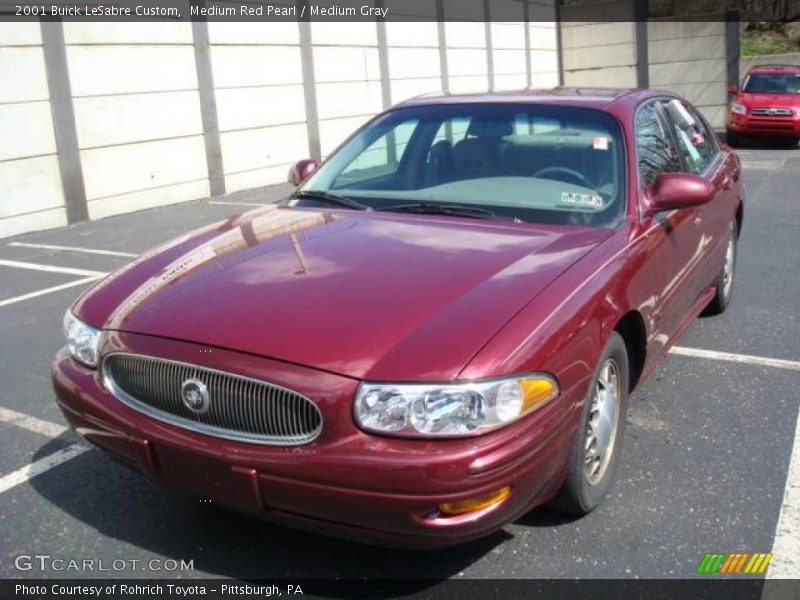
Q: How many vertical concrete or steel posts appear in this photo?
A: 10